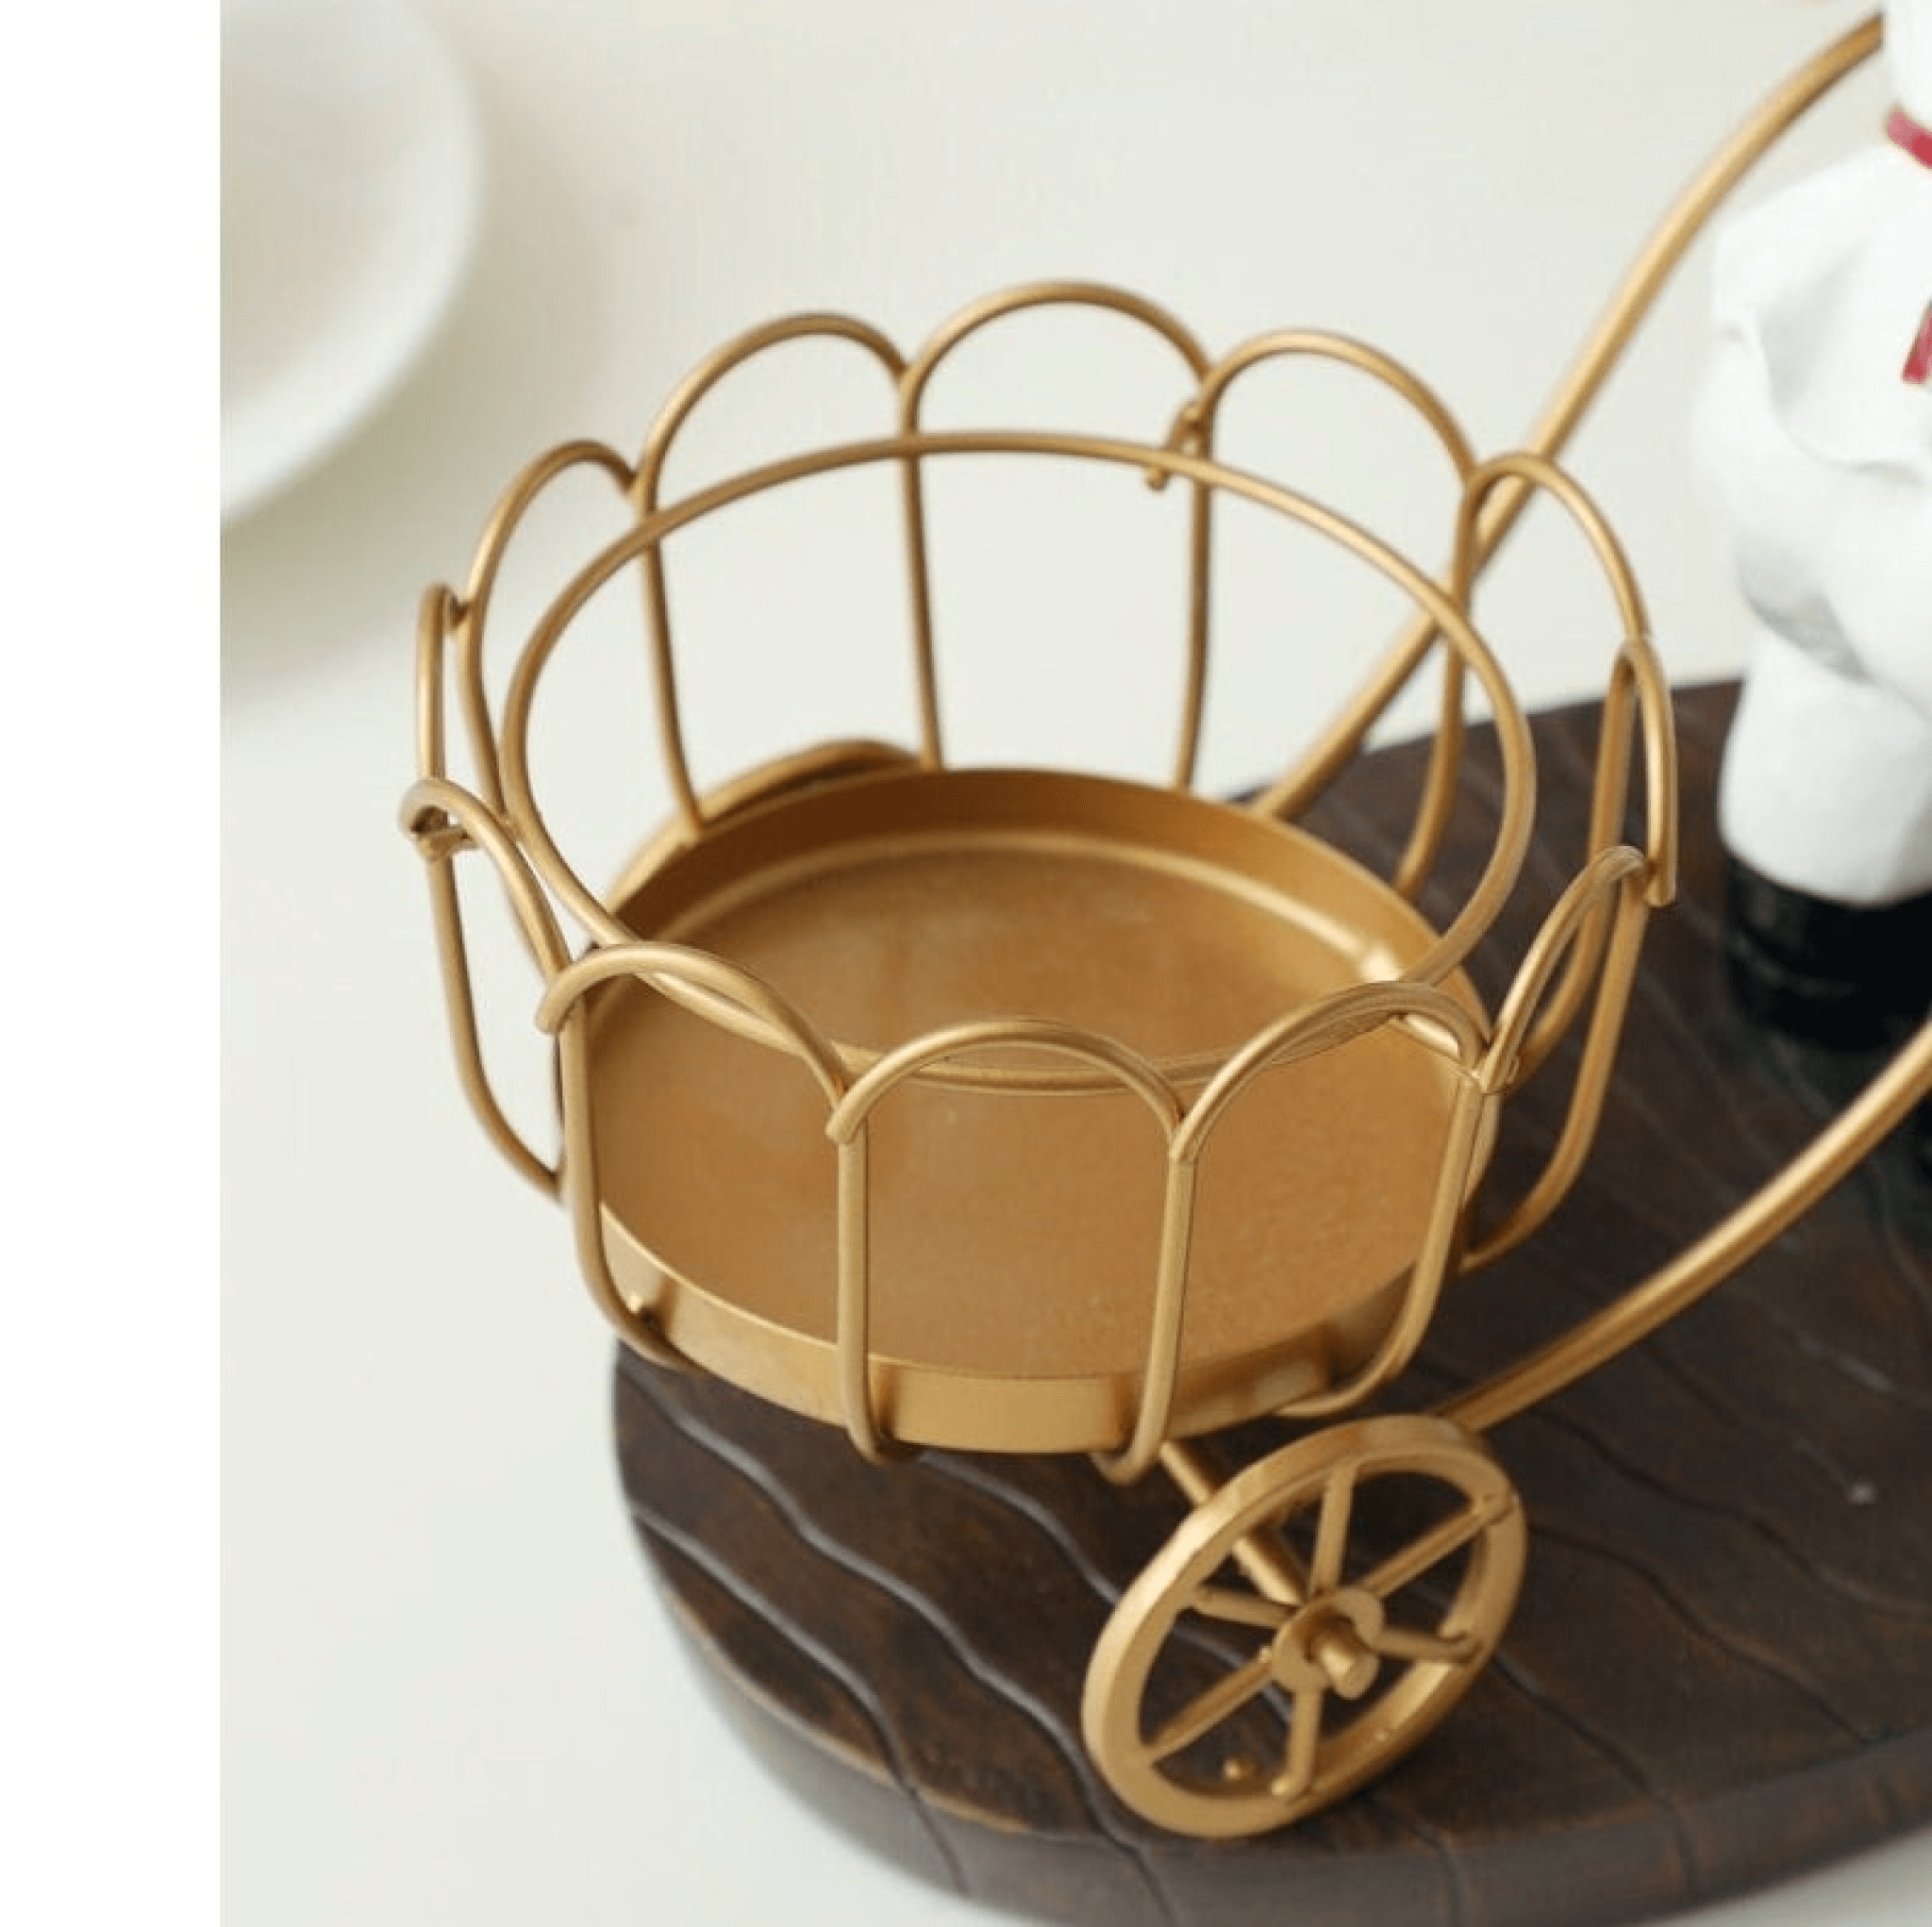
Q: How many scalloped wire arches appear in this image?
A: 12